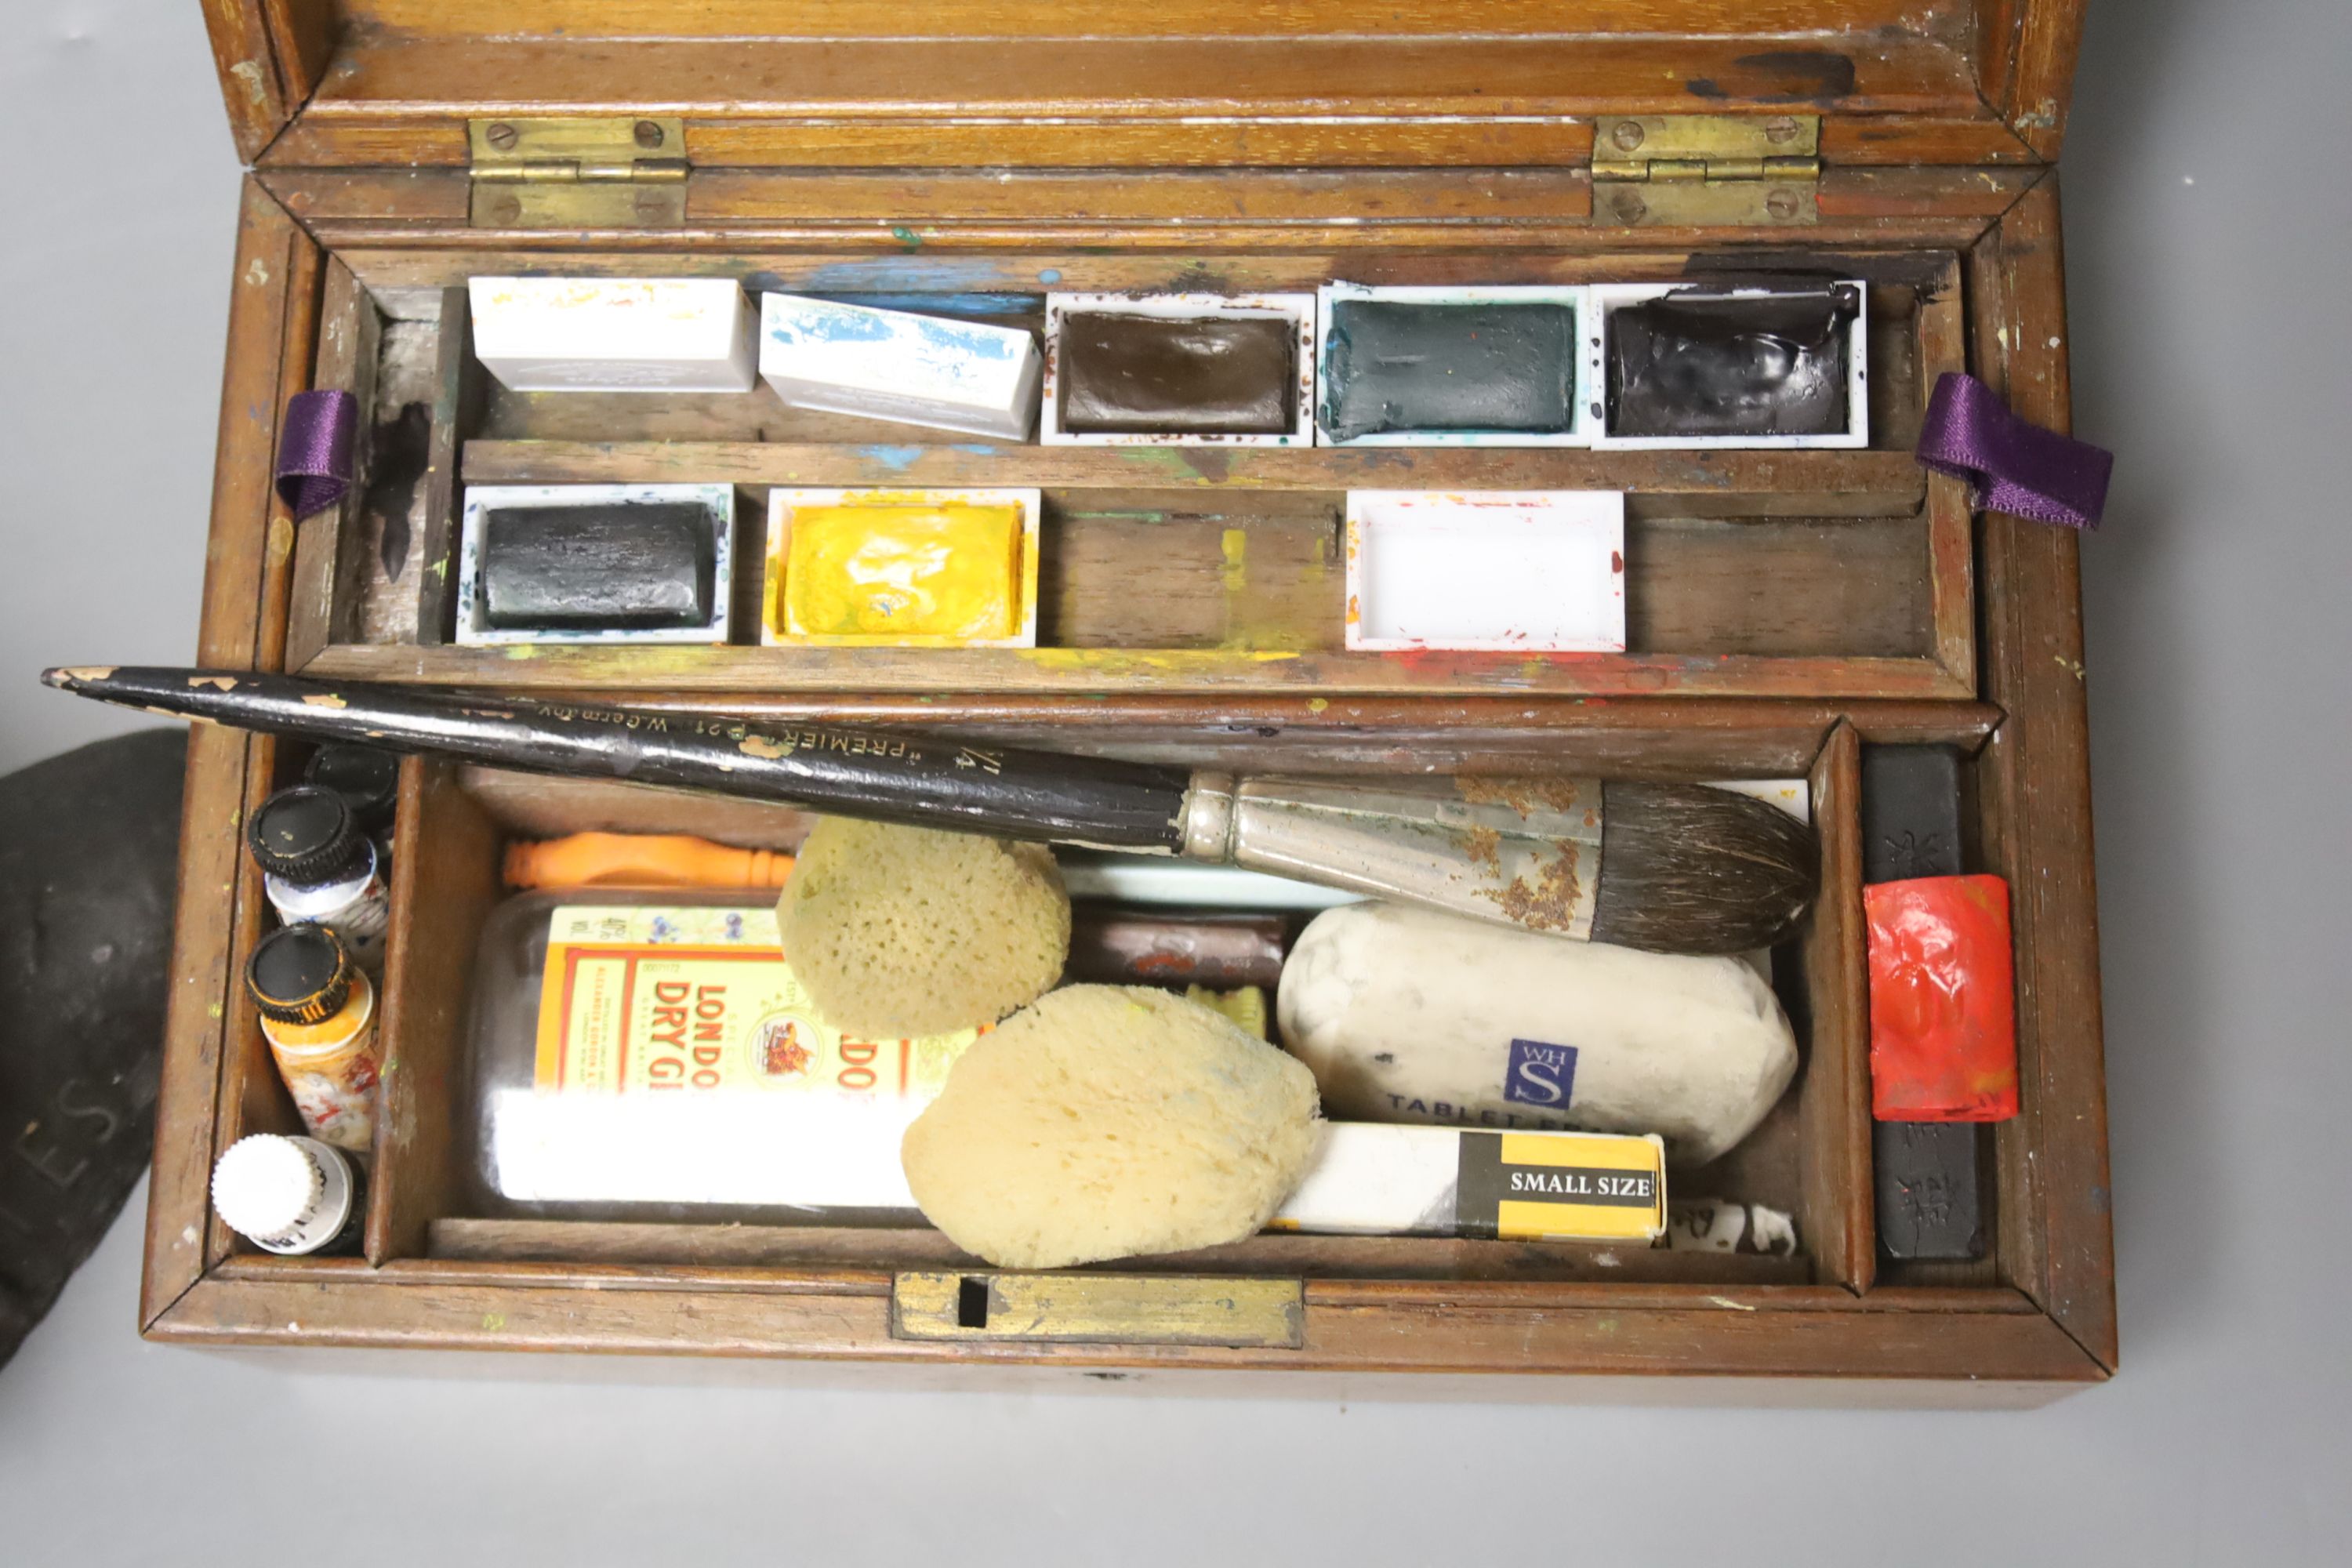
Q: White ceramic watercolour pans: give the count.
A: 8